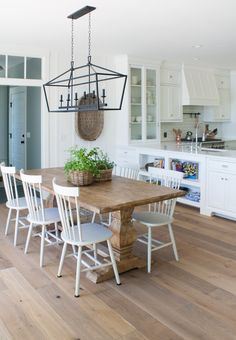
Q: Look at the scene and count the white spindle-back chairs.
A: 5